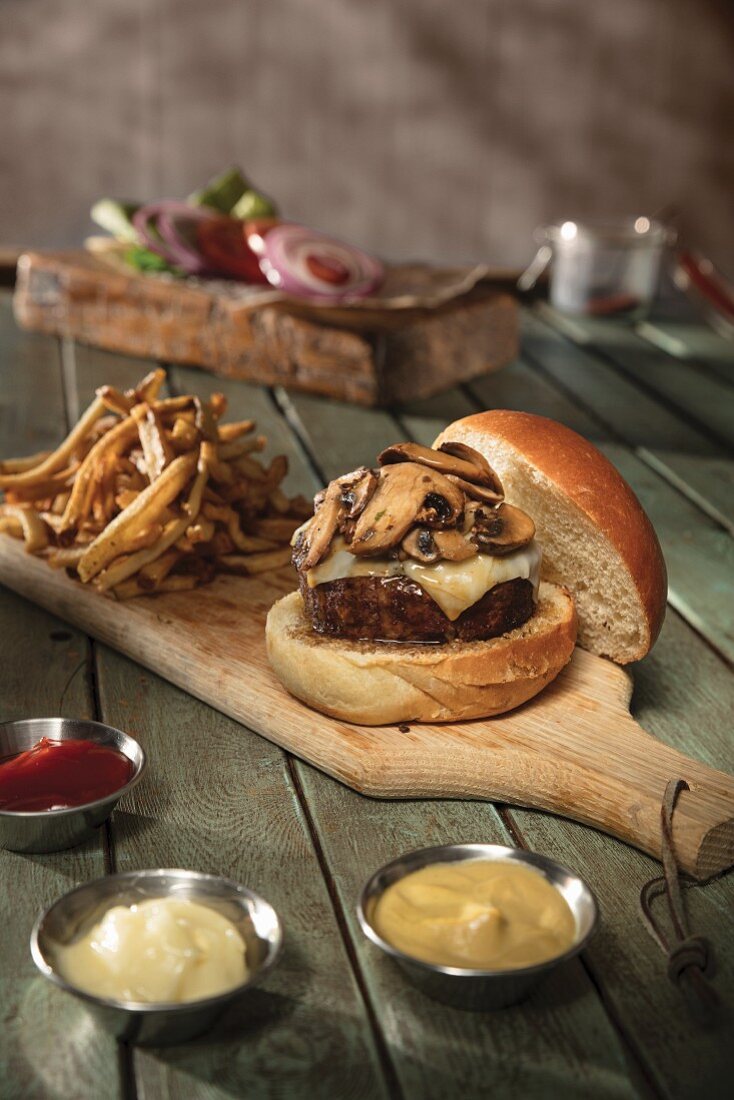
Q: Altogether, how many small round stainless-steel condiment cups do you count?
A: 3